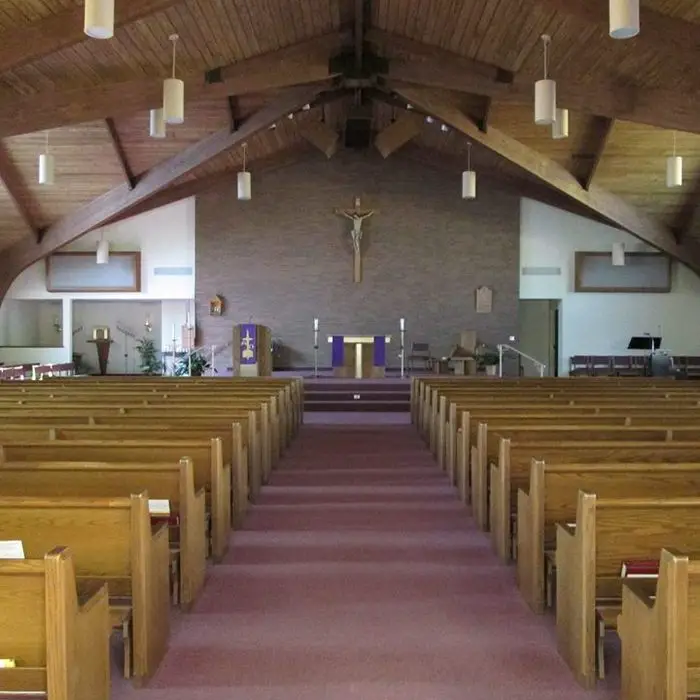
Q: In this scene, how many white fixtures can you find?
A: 12